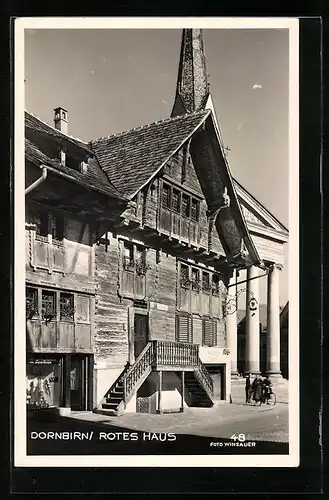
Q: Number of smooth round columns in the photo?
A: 3